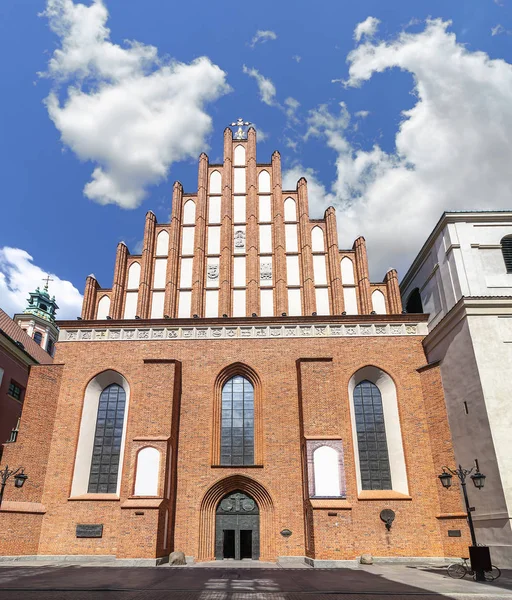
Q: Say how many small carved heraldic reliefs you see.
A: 3